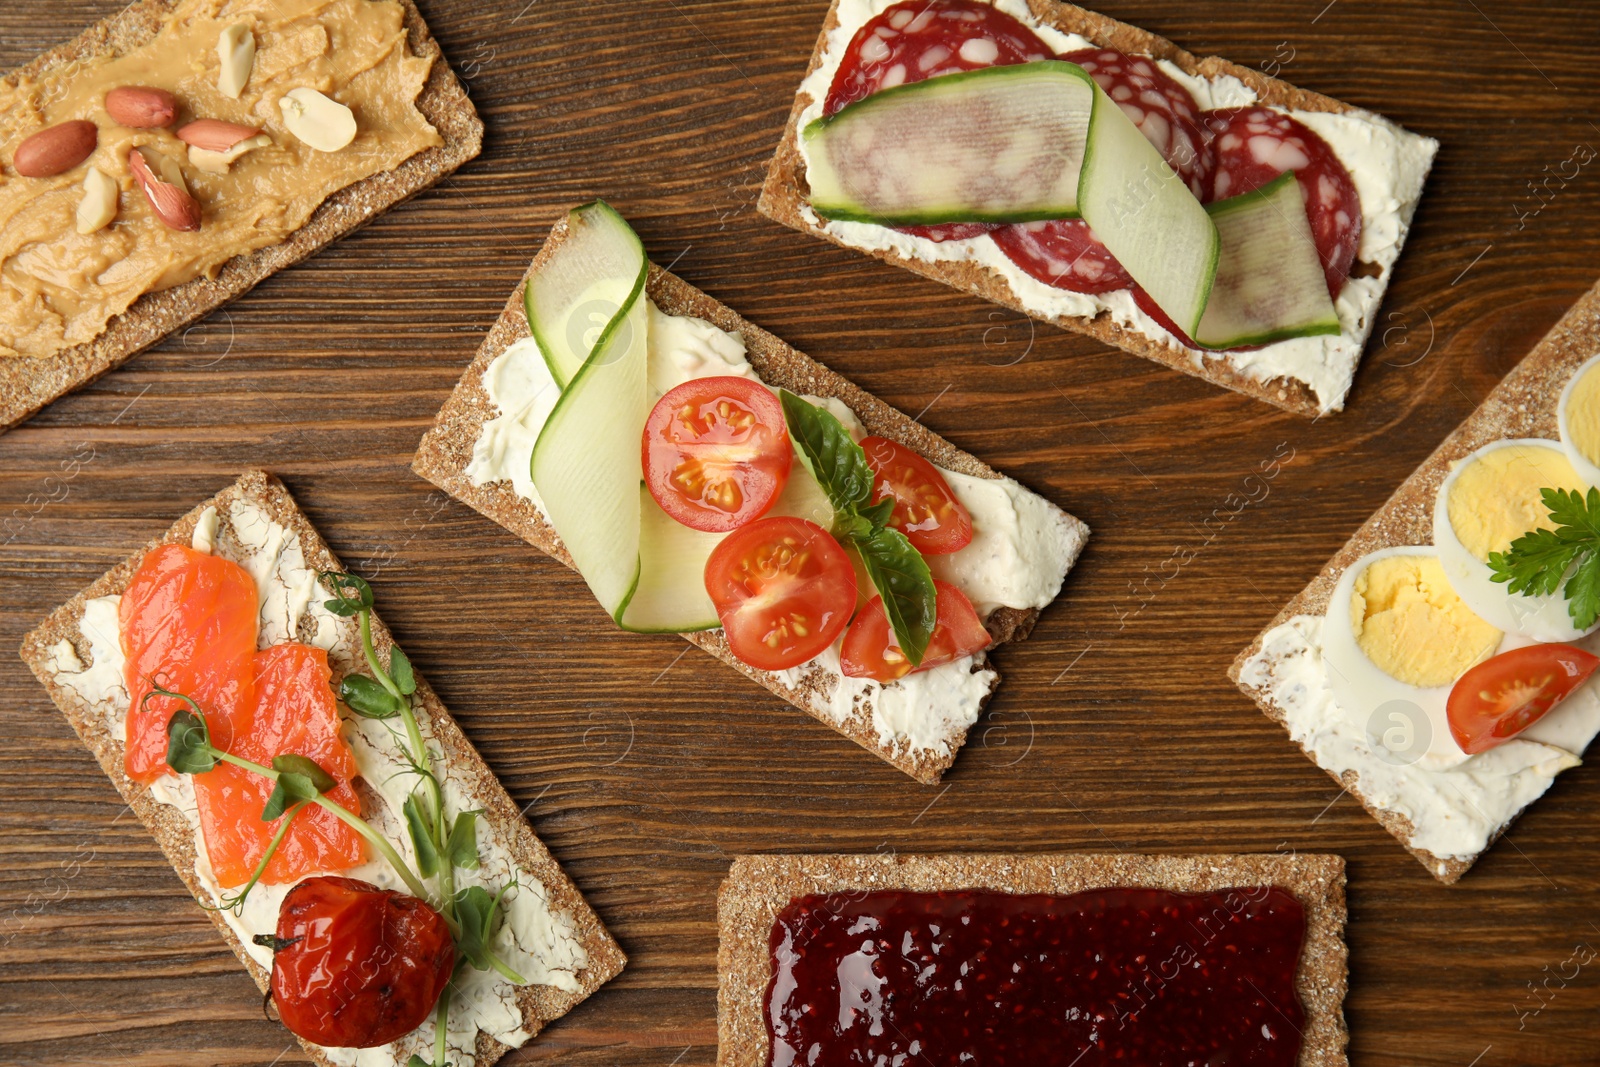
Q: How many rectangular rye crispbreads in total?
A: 6